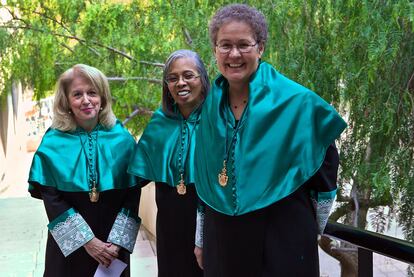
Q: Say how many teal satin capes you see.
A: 3